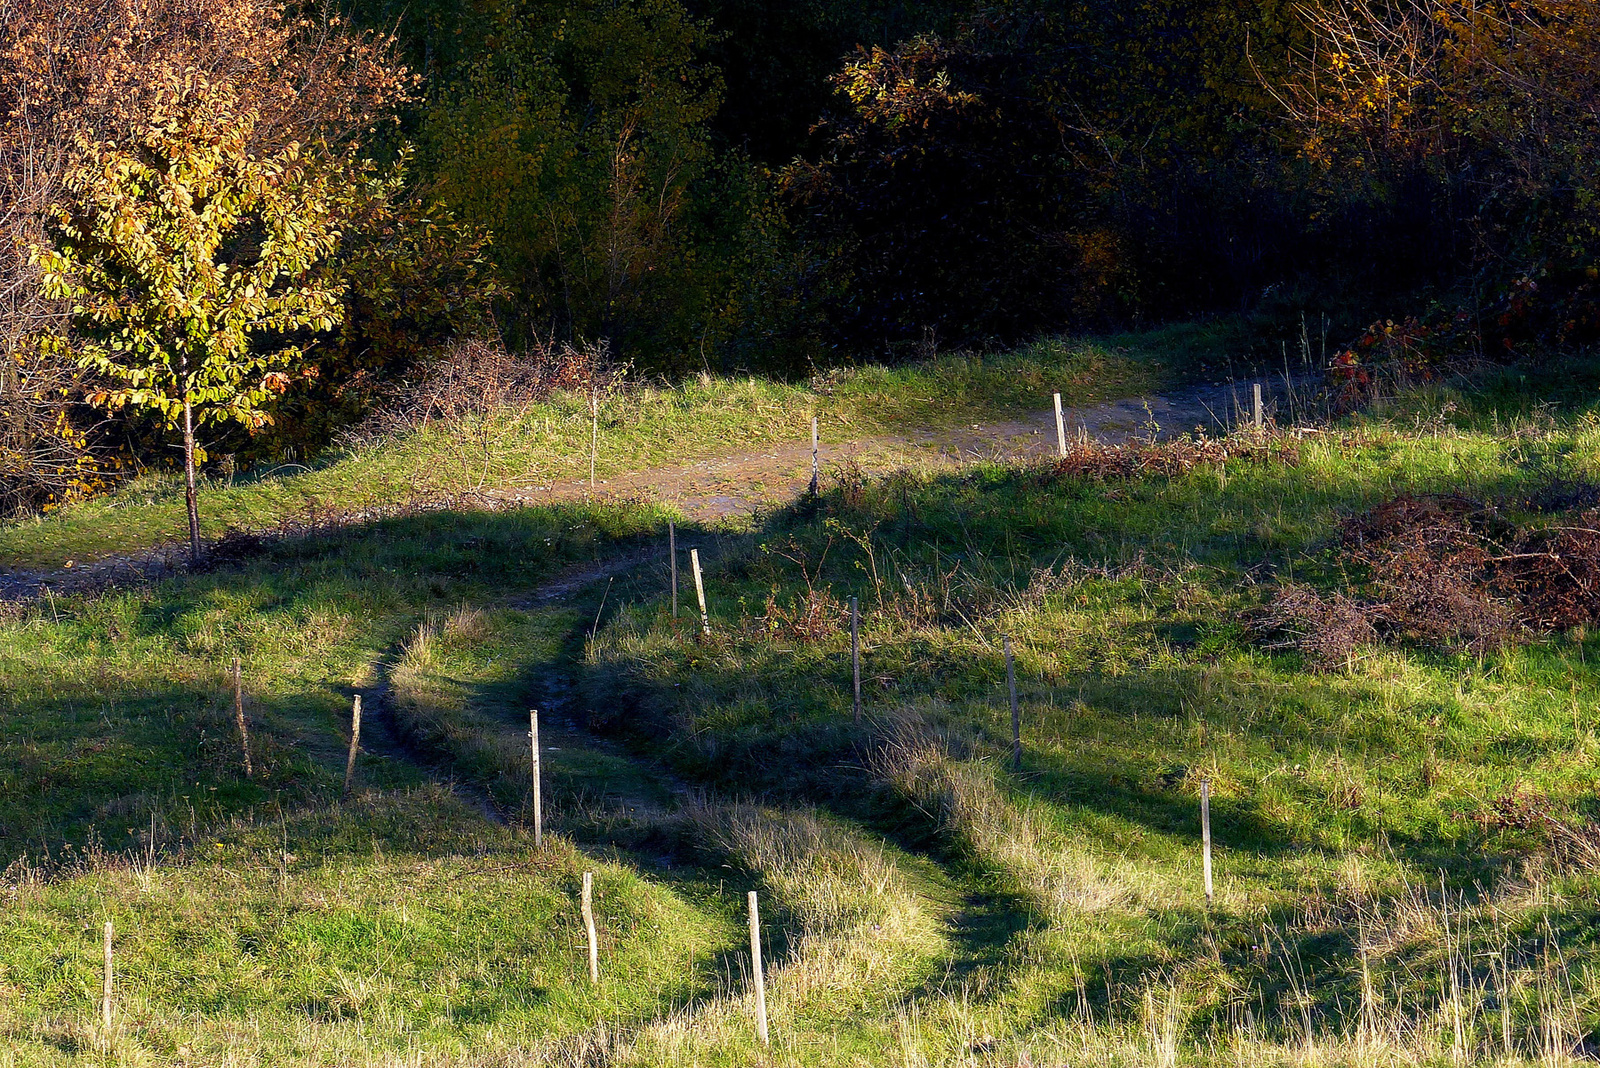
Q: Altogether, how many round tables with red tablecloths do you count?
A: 0